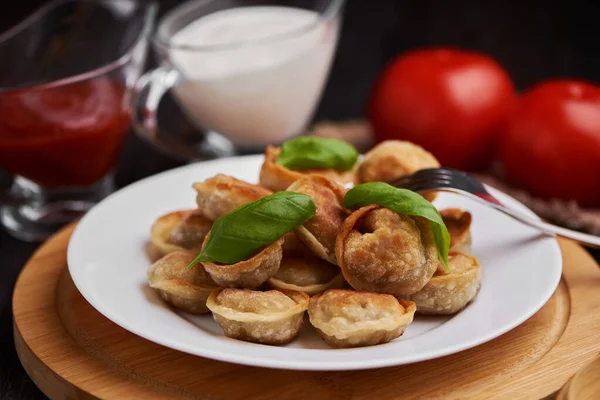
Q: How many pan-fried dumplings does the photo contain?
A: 13